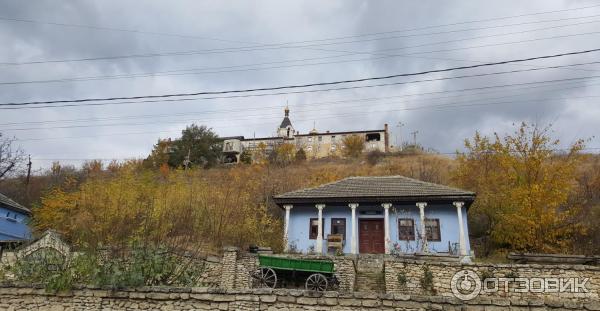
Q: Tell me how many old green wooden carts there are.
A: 1